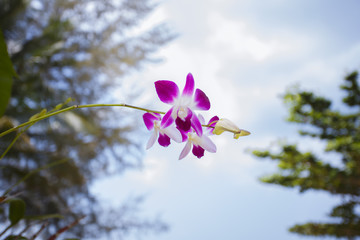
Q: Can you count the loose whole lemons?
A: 0